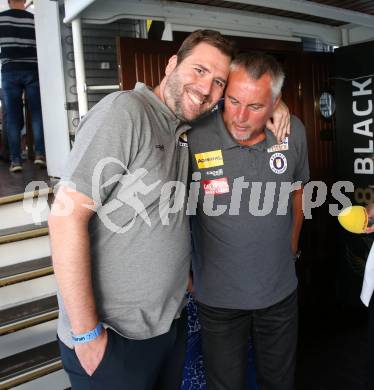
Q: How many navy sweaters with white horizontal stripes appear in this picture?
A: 1